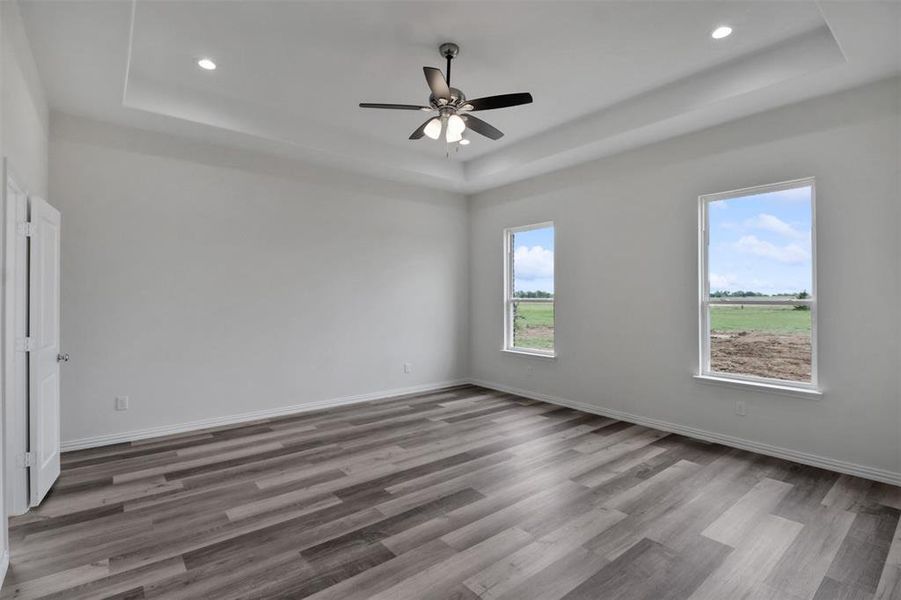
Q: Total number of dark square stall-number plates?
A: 0